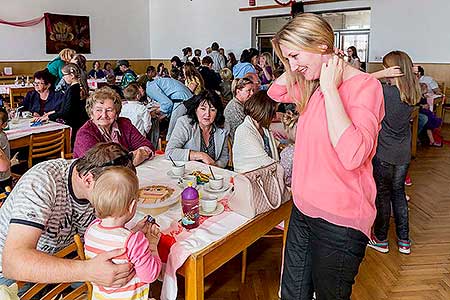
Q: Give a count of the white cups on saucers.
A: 3